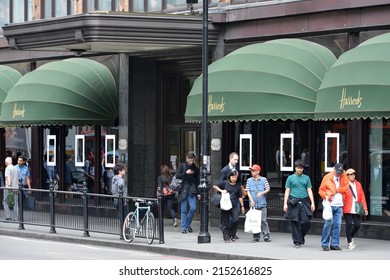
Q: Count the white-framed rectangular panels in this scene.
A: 6